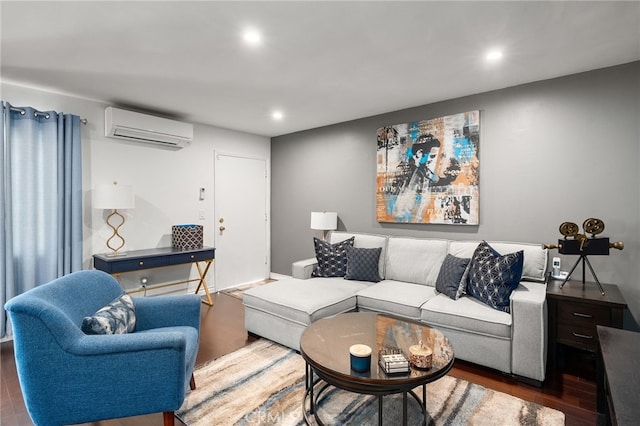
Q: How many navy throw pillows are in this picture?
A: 4